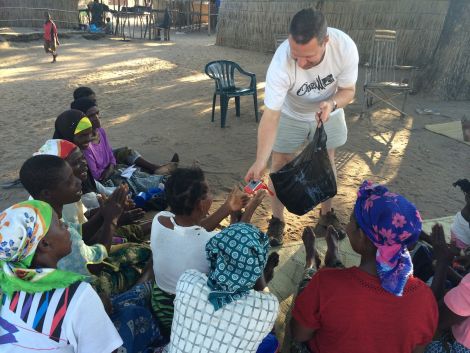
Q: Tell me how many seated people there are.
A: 11